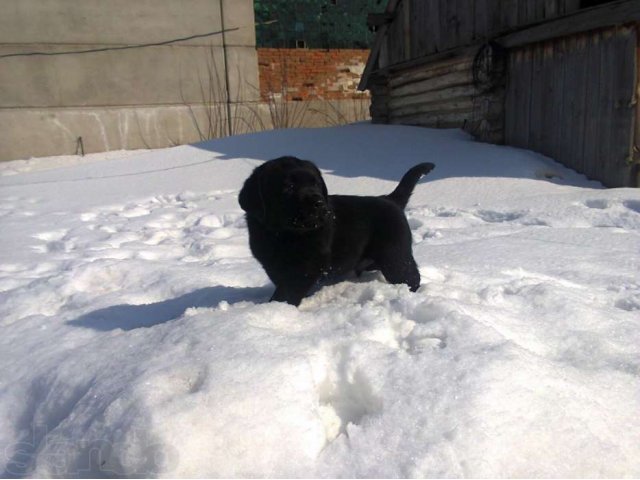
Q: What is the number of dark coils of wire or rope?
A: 1